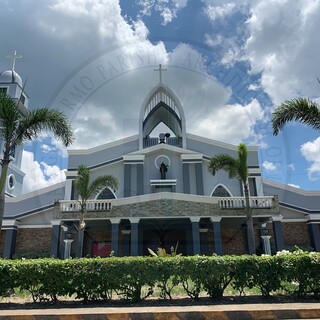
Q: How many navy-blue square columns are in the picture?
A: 8